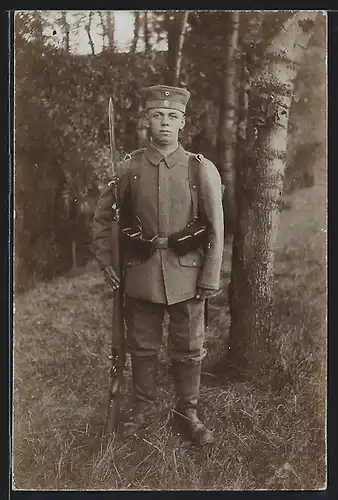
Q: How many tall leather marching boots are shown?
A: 2